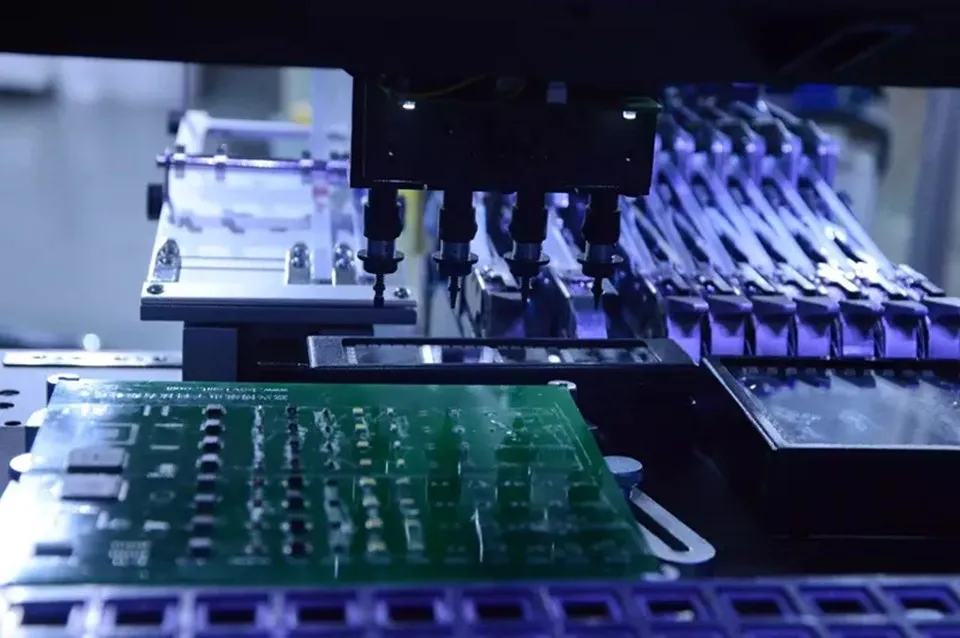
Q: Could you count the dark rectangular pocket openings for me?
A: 11